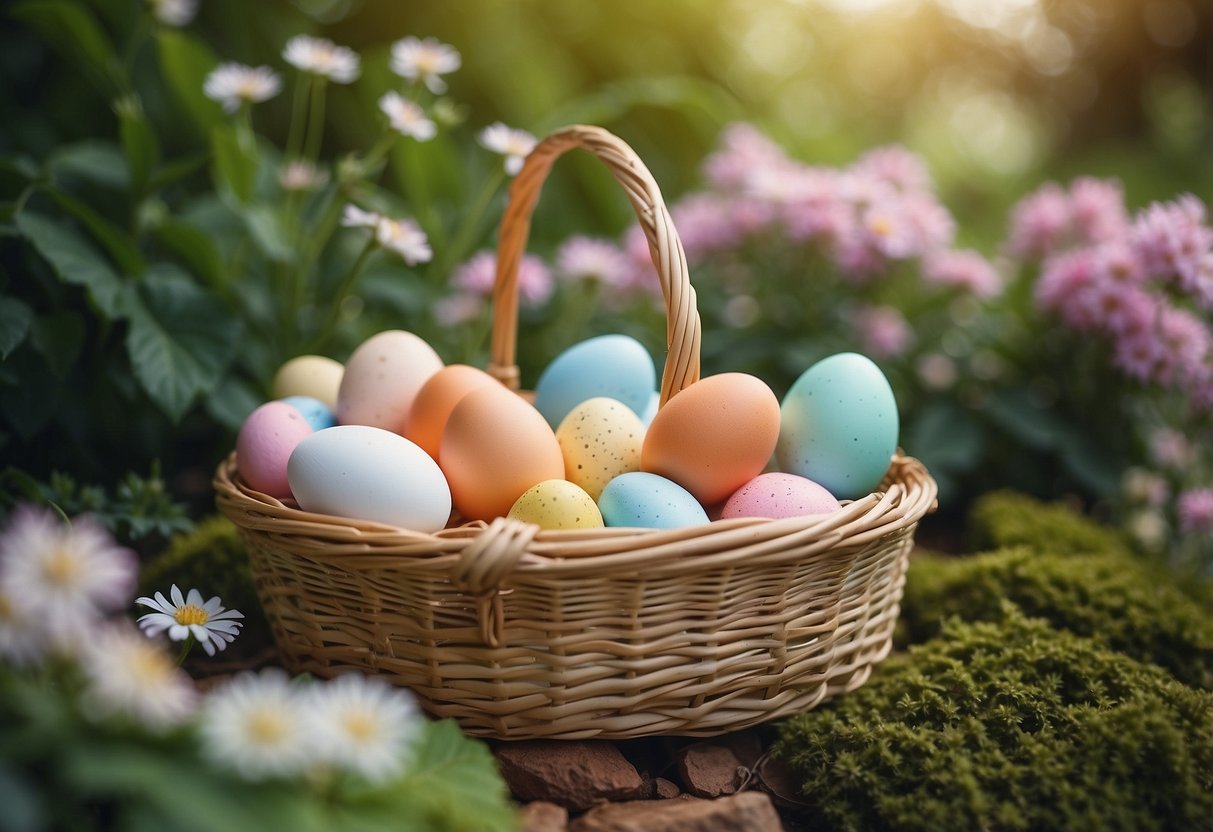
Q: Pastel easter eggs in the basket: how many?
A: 14